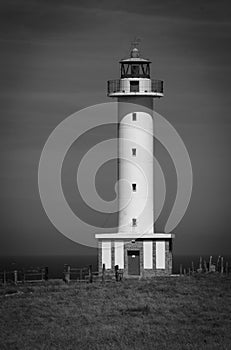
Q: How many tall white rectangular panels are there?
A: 4